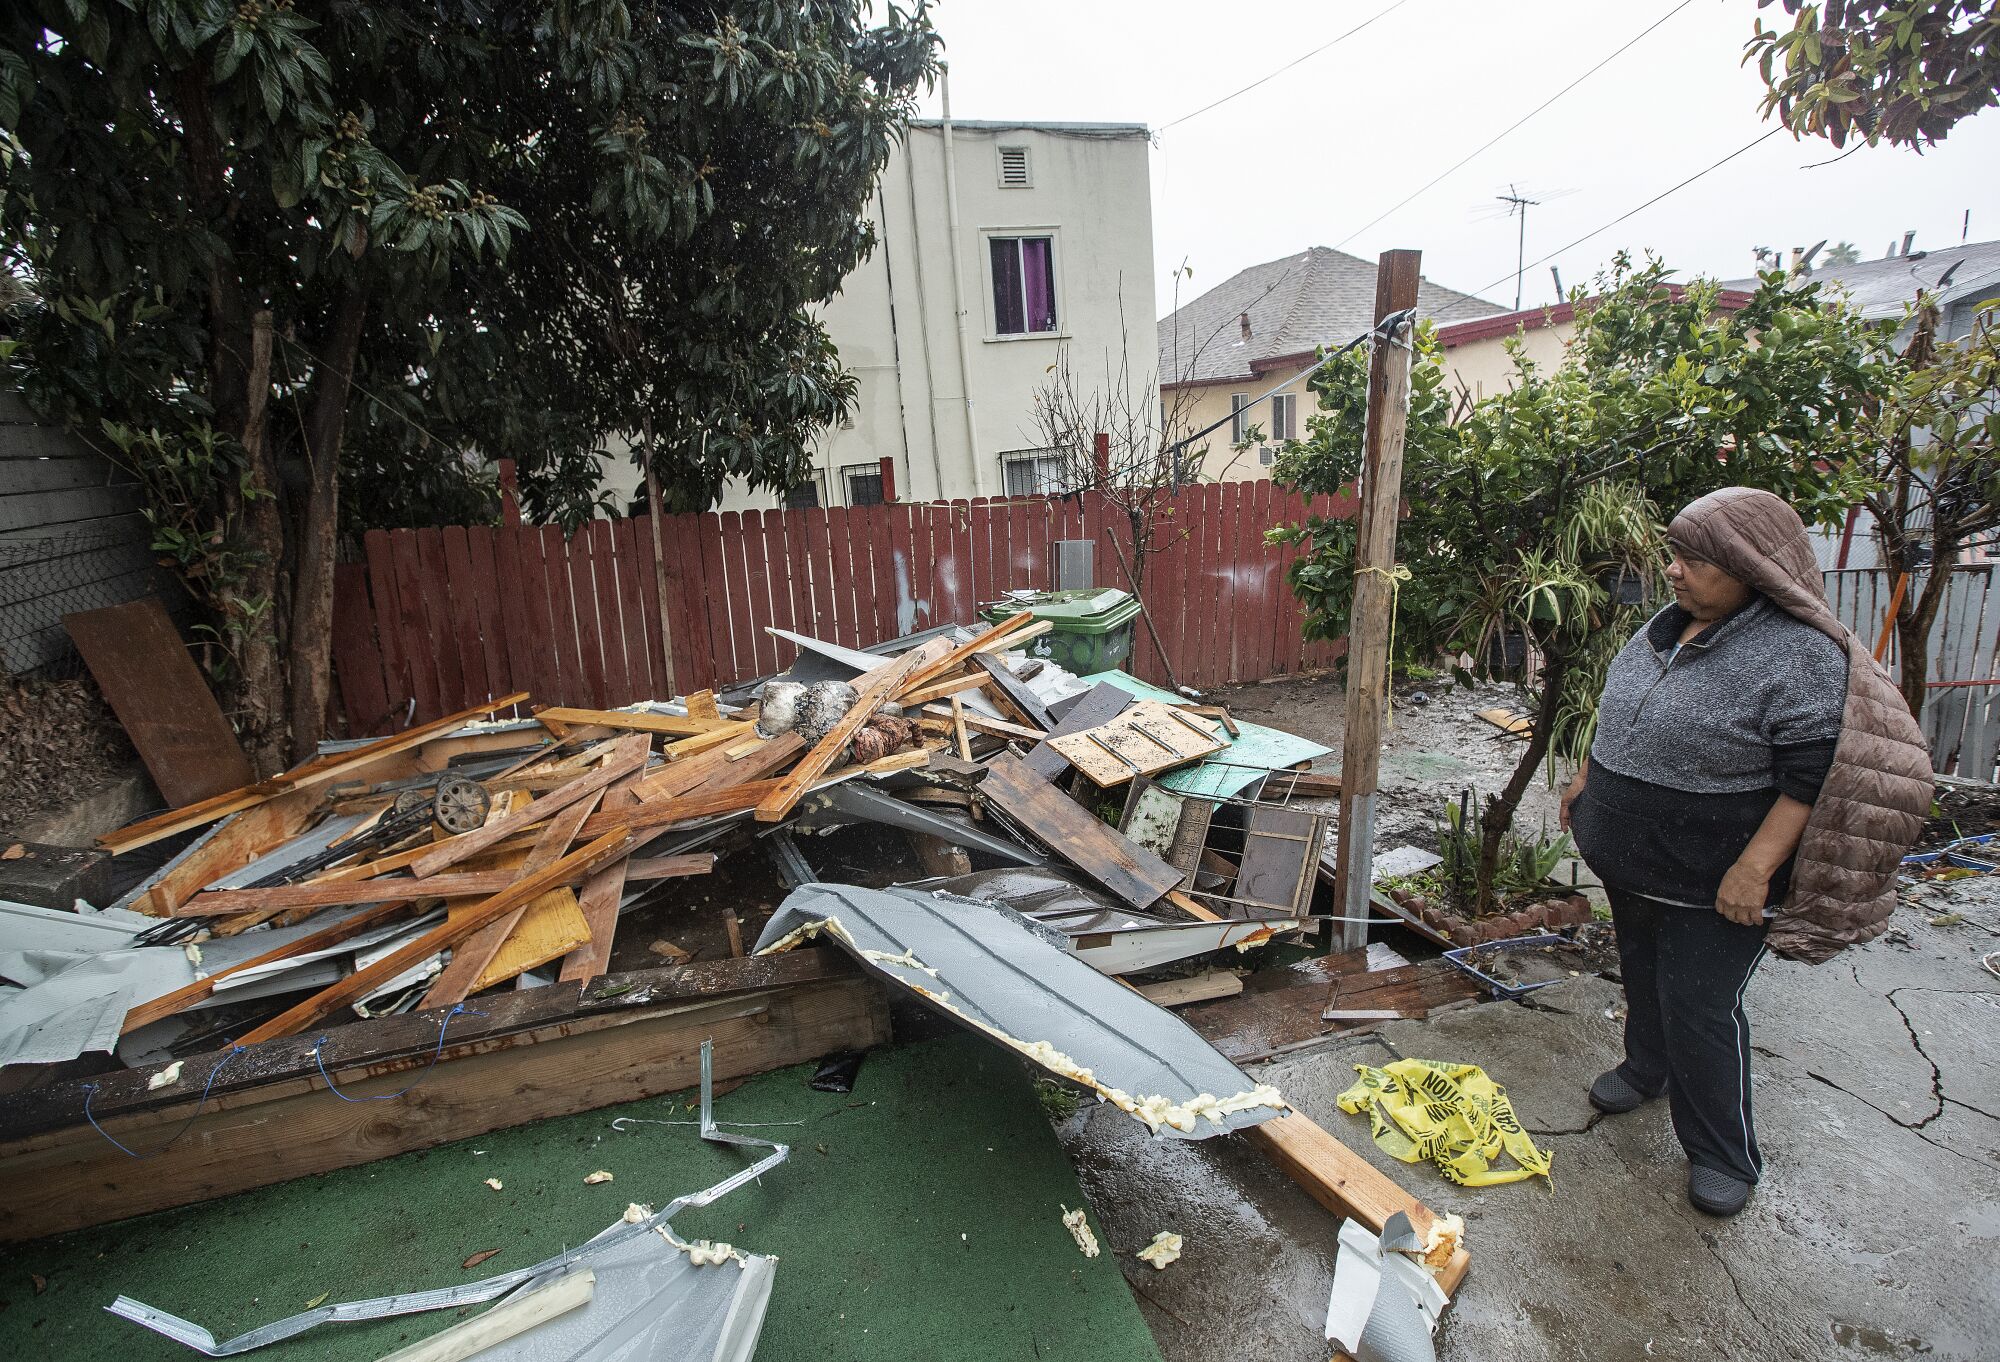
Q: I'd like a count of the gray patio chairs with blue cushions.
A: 0